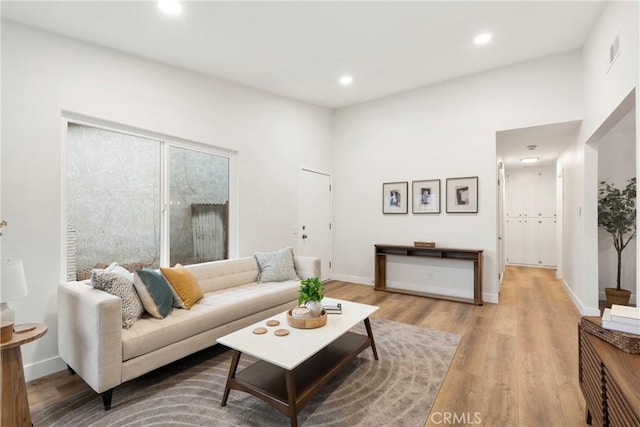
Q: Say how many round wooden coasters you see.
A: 3